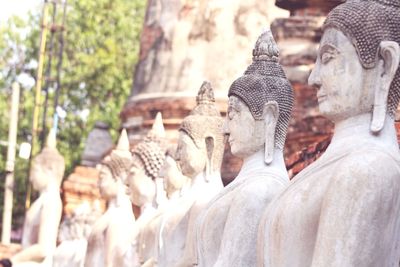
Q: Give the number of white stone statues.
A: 7